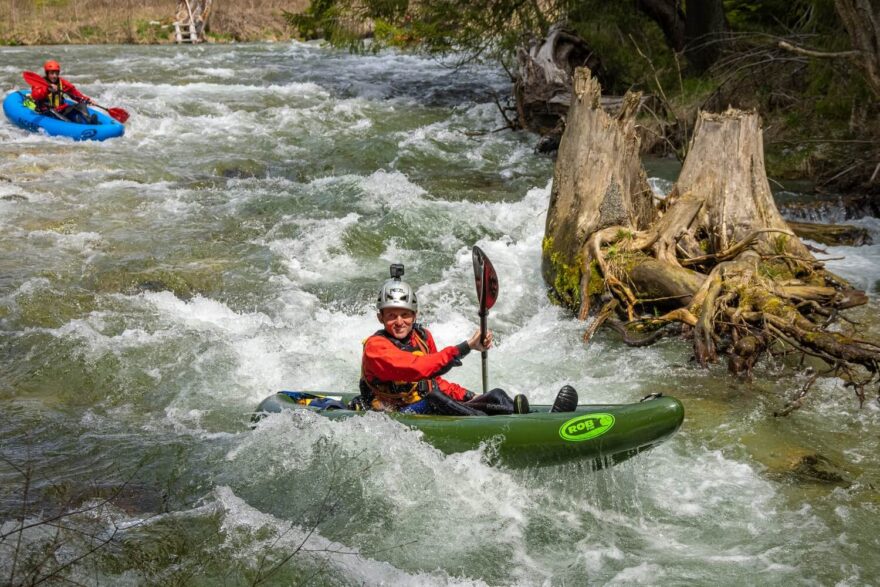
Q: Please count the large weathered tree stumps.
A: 2